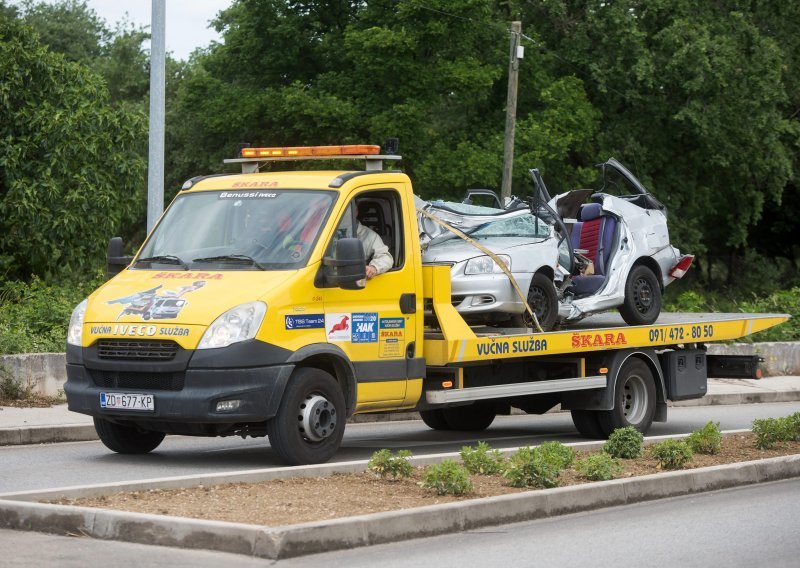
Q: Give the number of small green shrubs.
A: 11